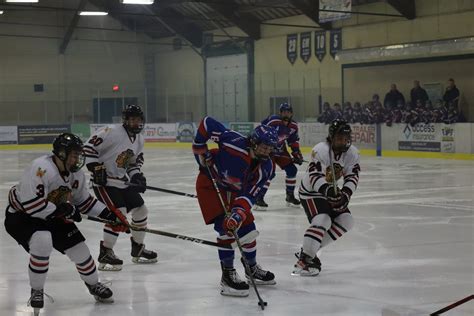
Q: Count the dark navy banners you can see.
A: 4